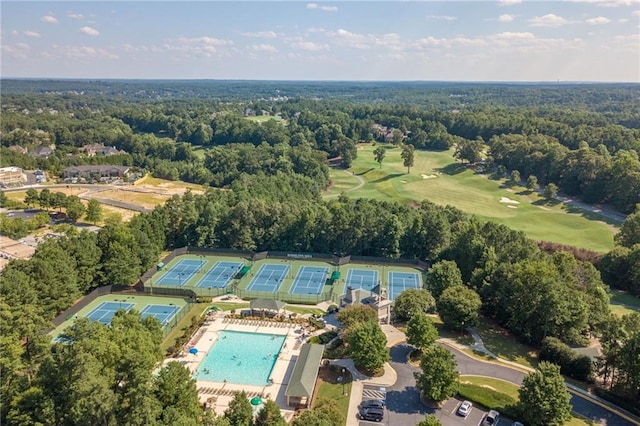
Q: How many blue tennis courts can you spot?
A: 8